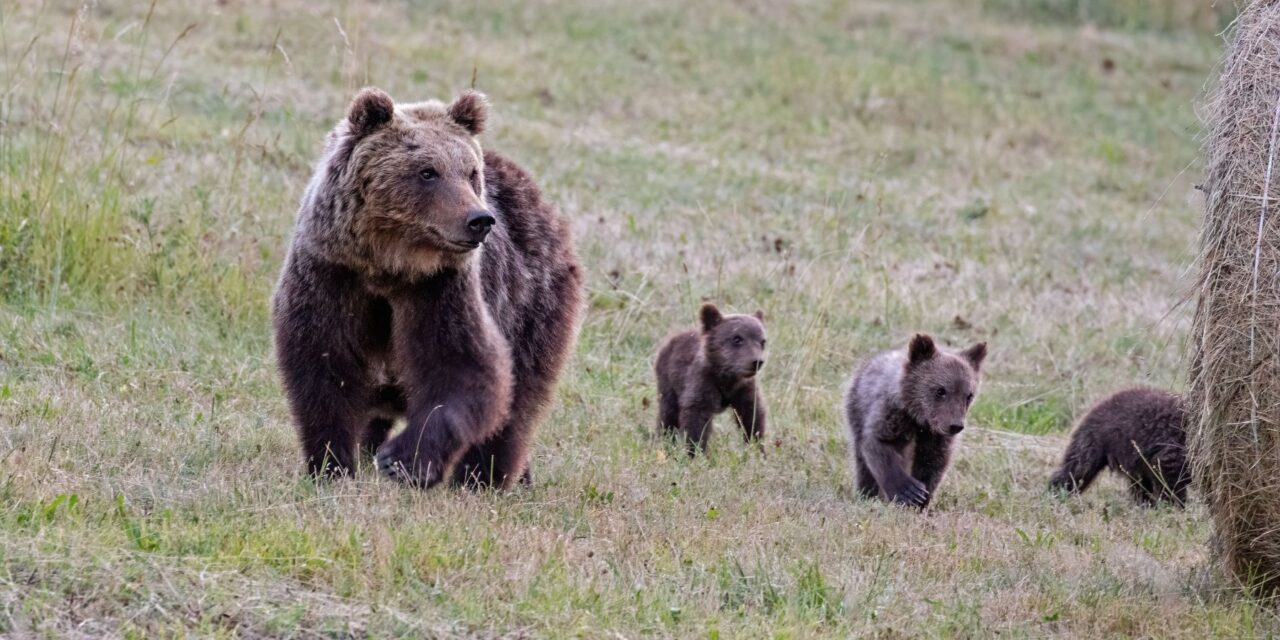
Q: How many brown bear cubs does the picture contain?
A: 3